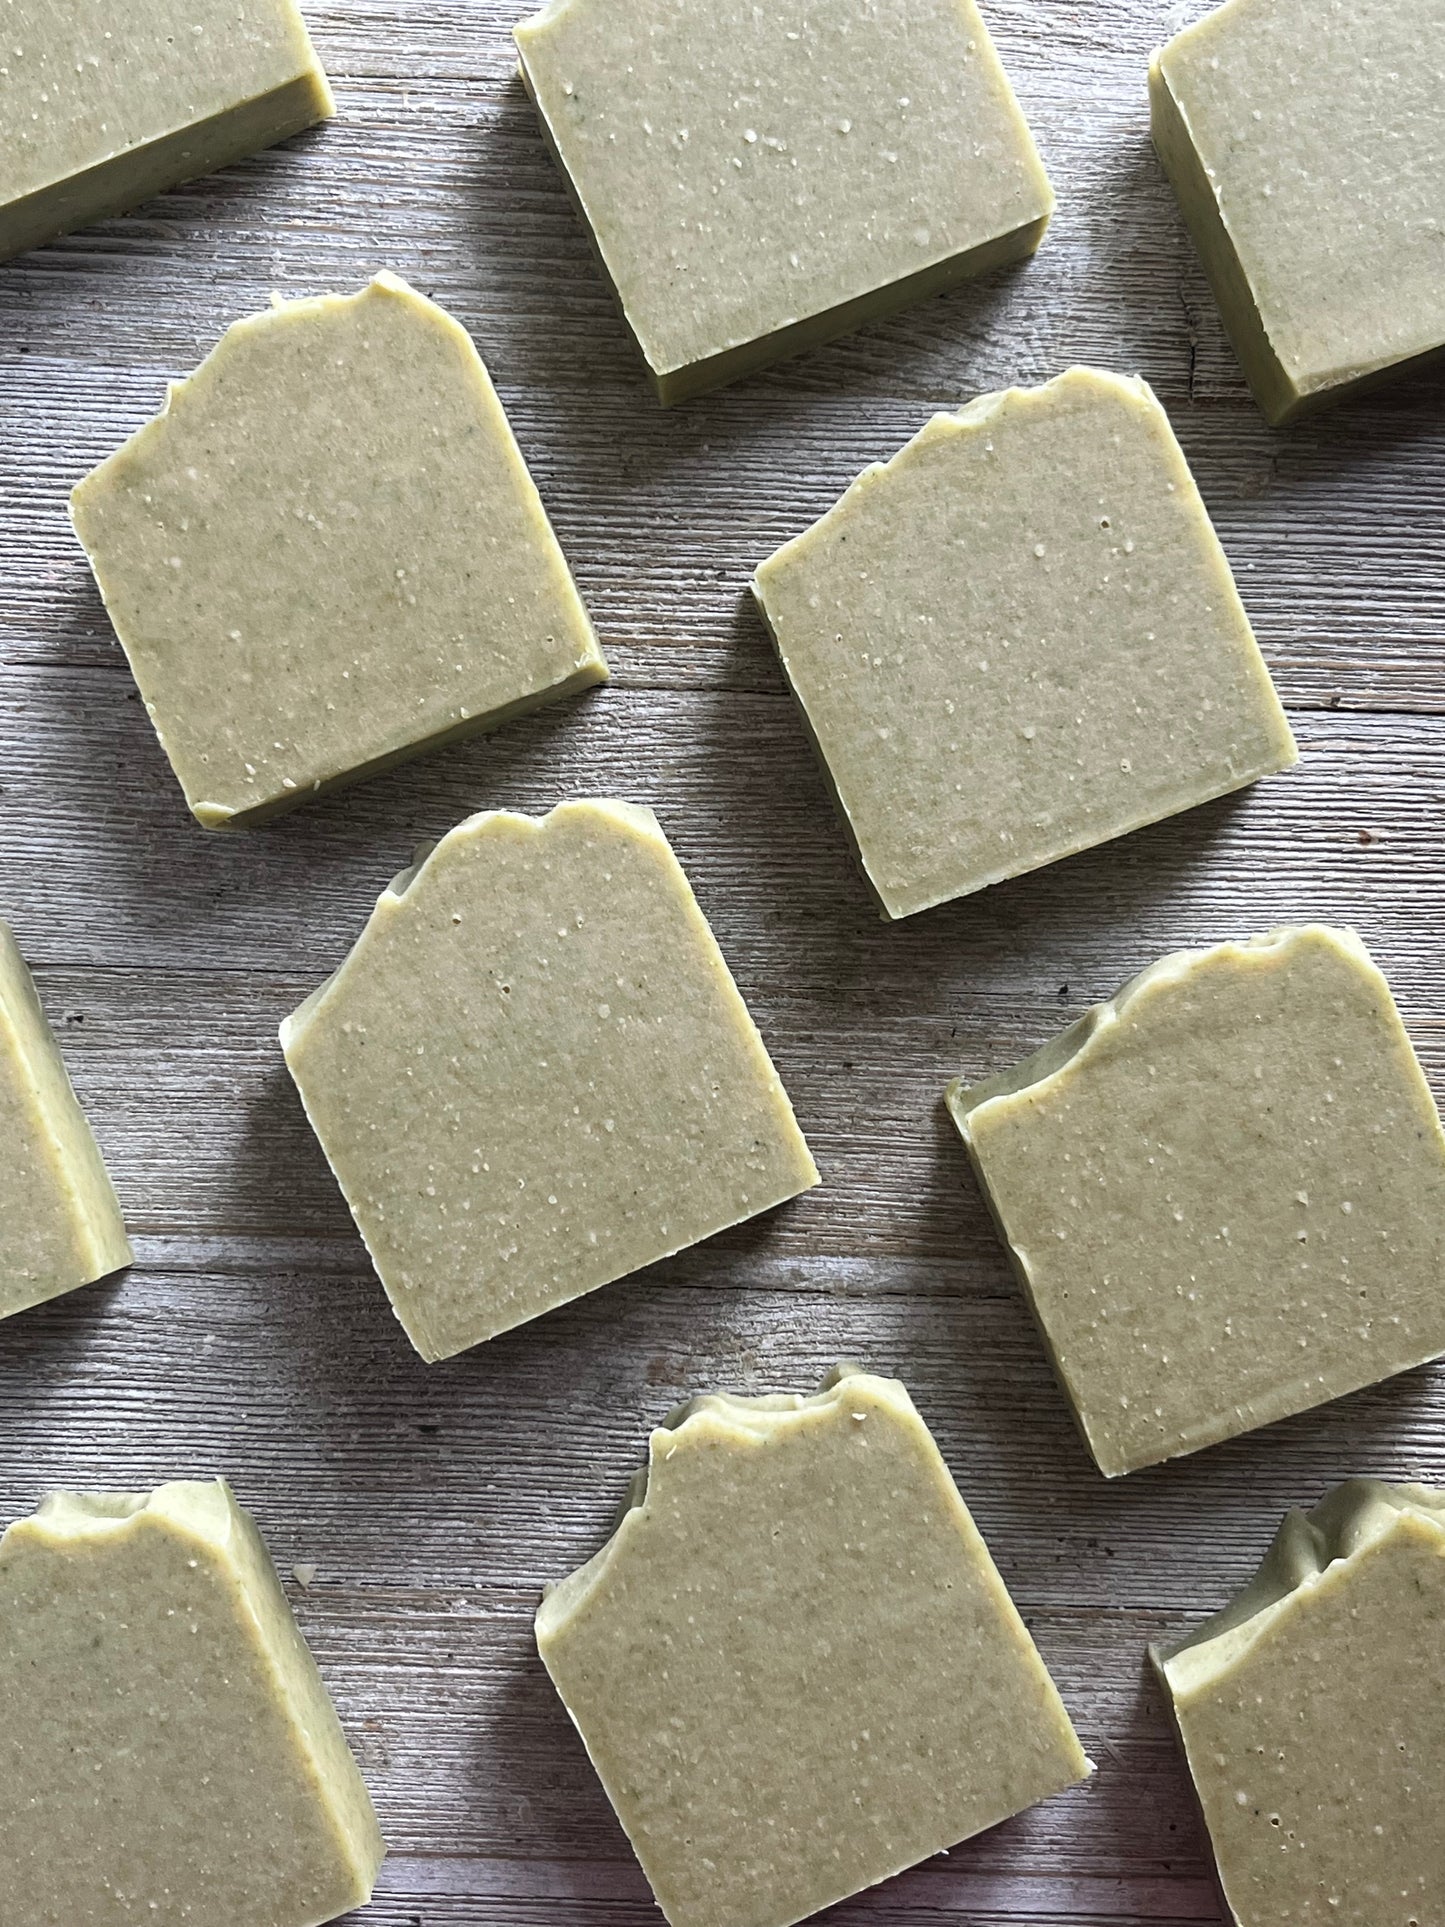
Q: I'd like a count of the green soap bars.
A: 11